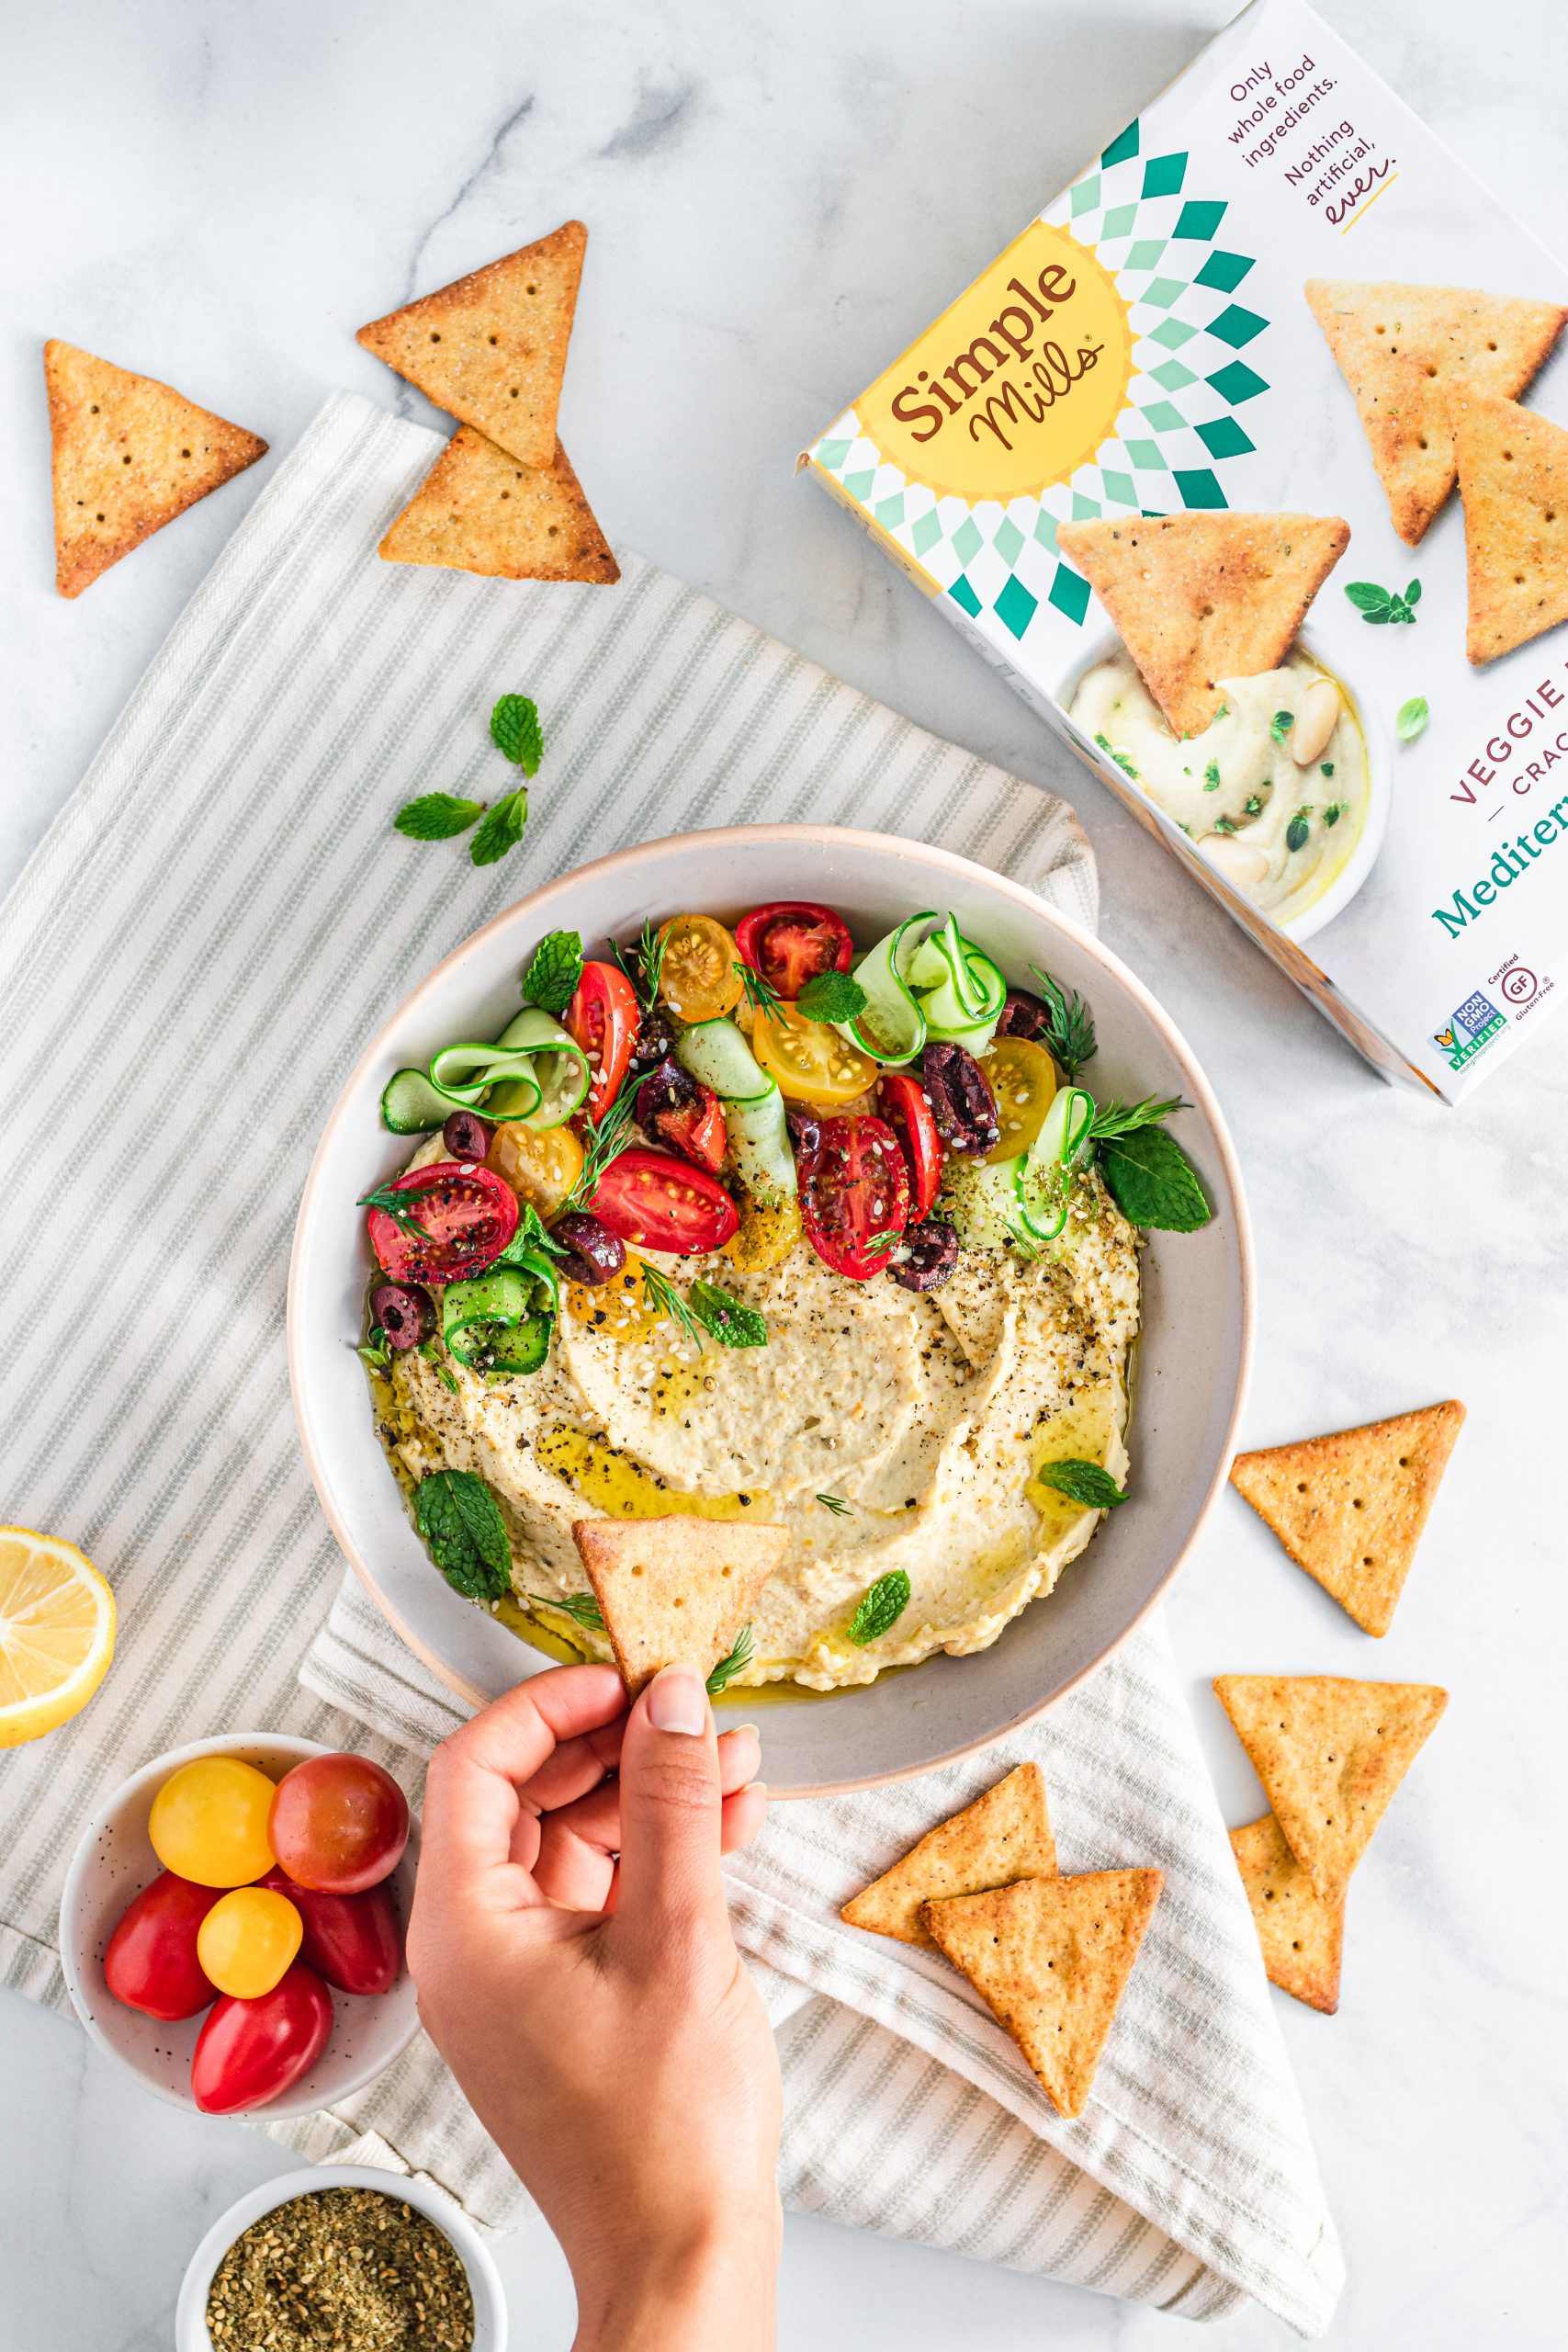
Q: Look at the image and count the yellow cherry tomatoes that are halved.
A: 6